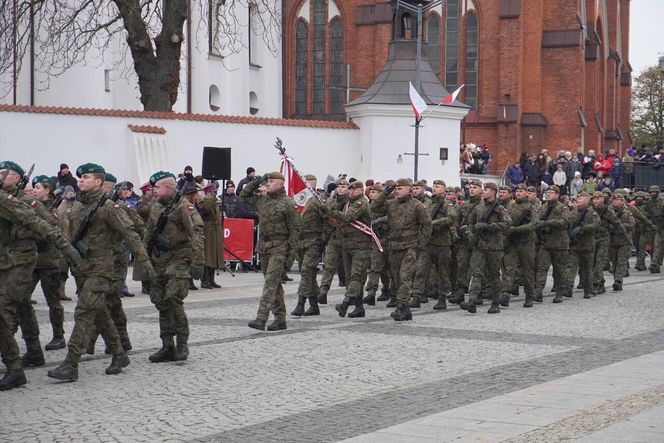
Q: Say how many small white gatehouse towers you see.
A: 1